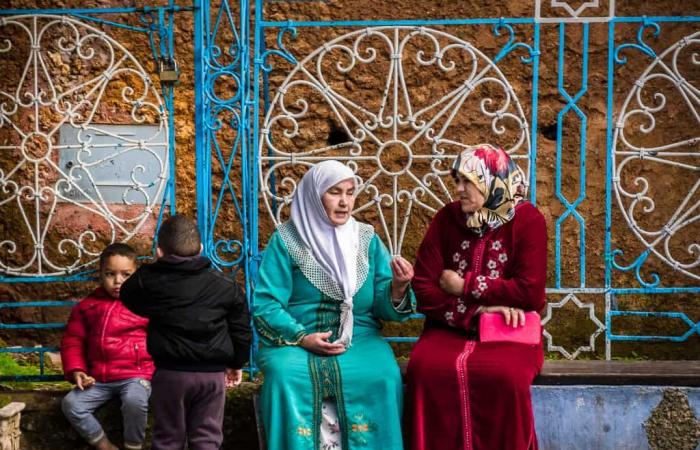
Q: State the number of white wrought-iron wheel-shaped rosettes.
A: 3